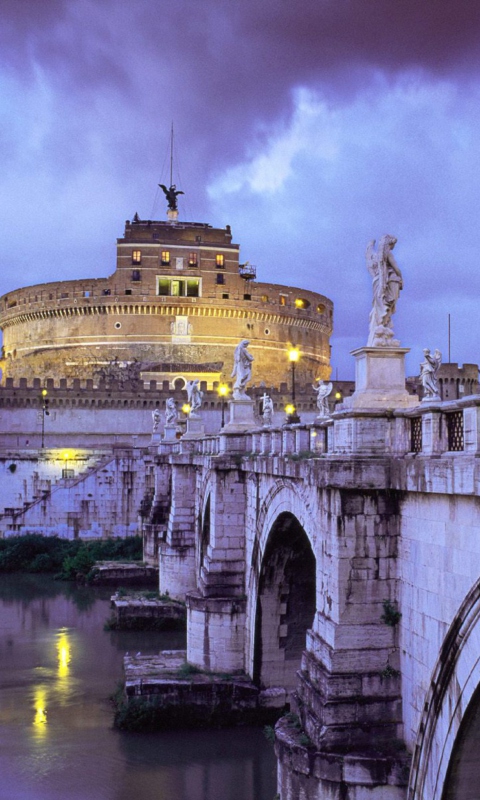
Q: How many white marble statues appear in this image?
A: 8